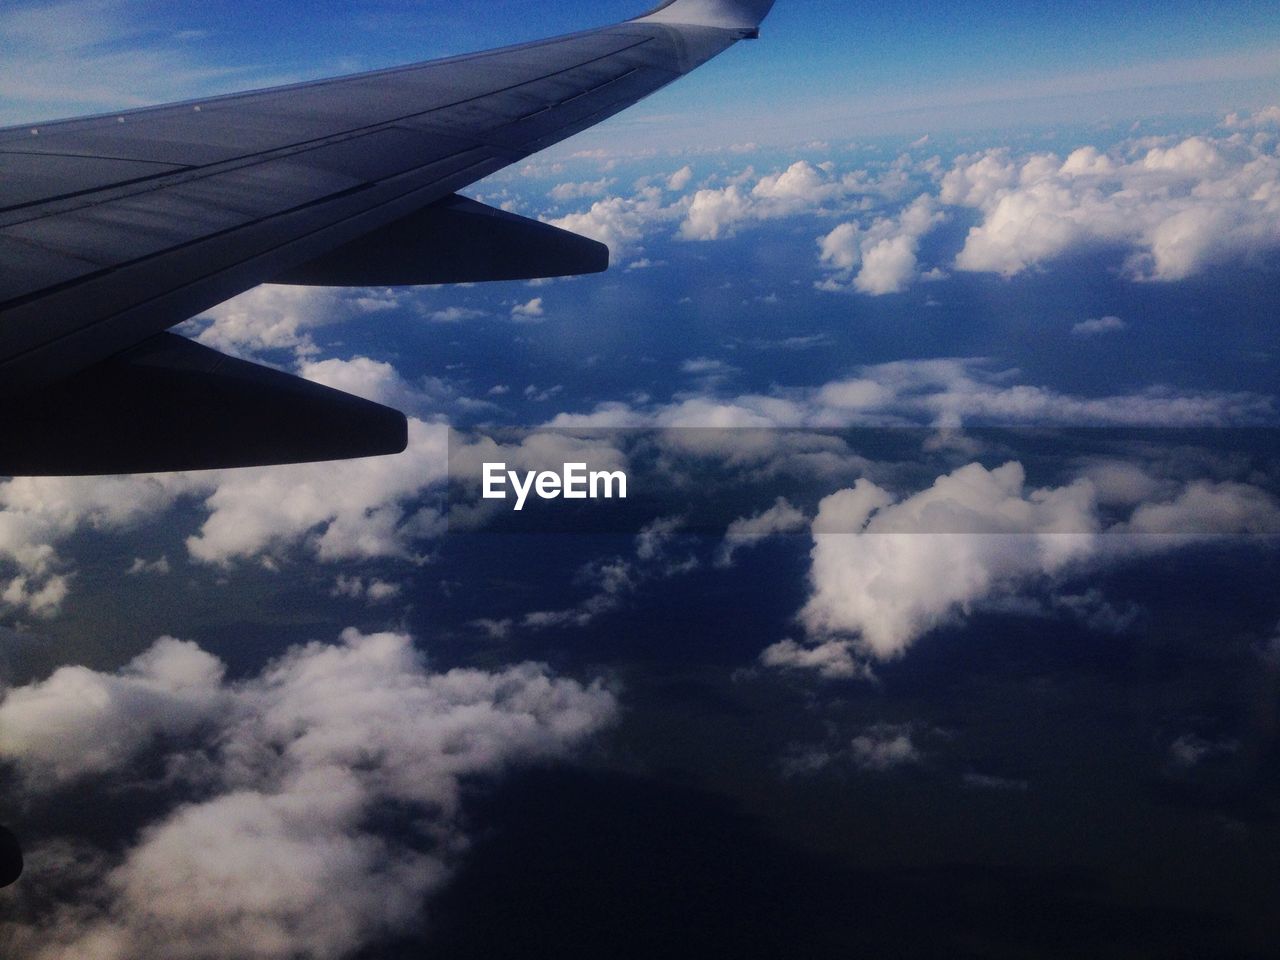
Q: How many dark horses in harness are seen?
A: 0